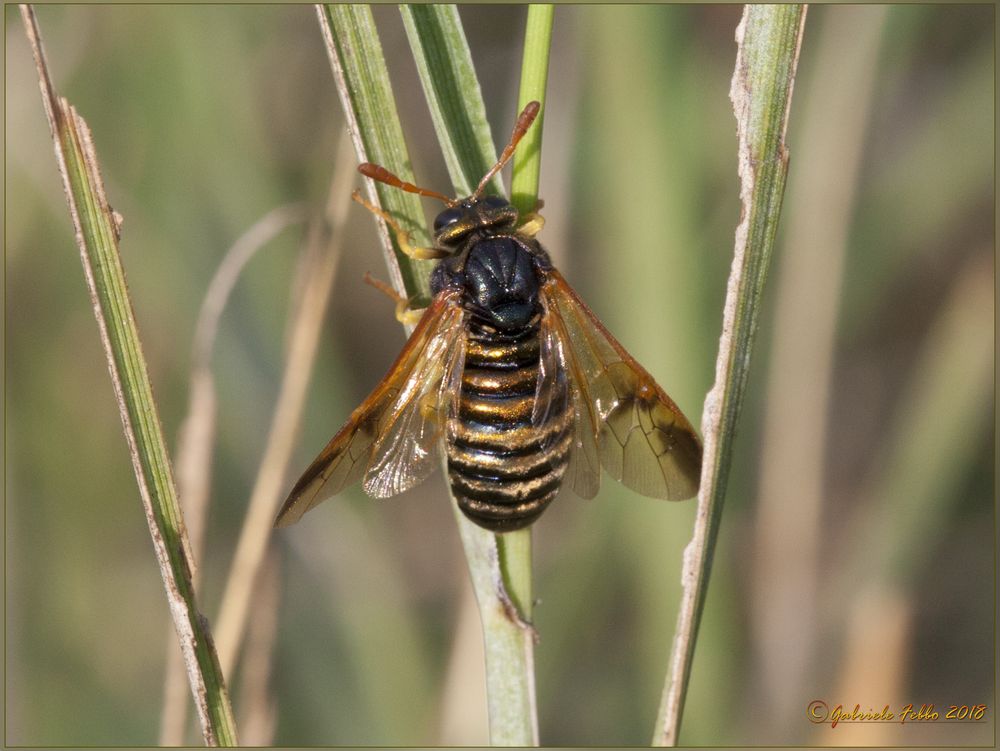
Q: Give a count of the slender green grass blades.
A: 5